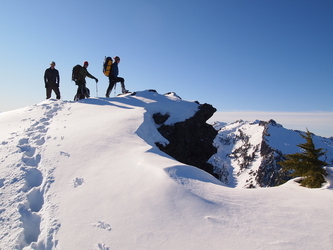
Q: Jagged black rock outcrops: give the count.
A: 1